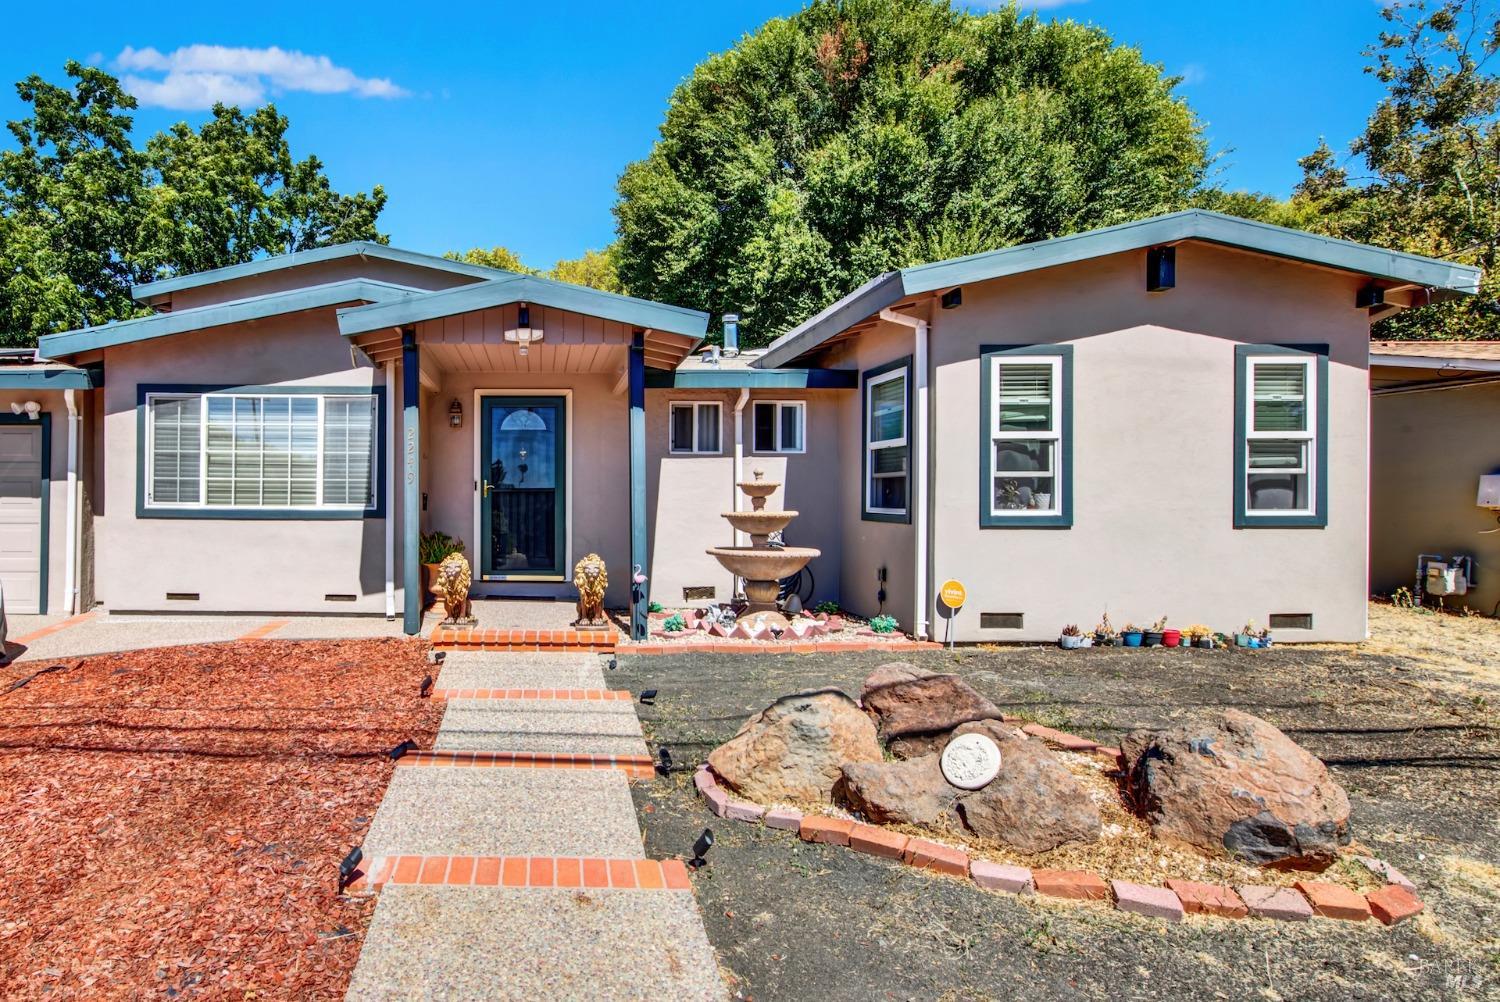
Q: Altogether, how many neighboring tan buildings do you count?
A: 1